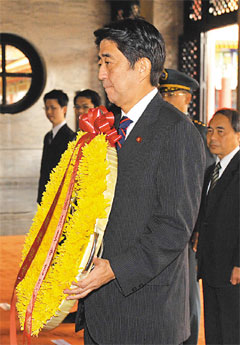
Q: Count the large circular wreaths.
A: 1